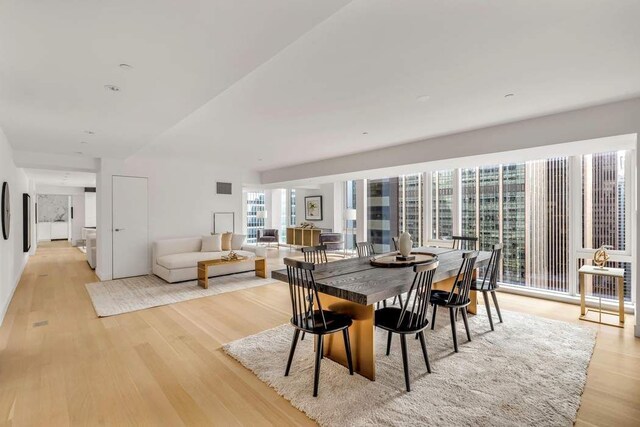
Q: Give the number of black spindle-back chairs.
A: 8